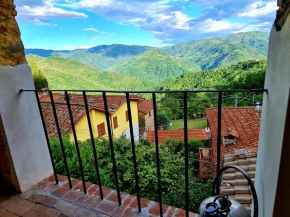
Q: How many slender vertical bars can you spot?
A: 9